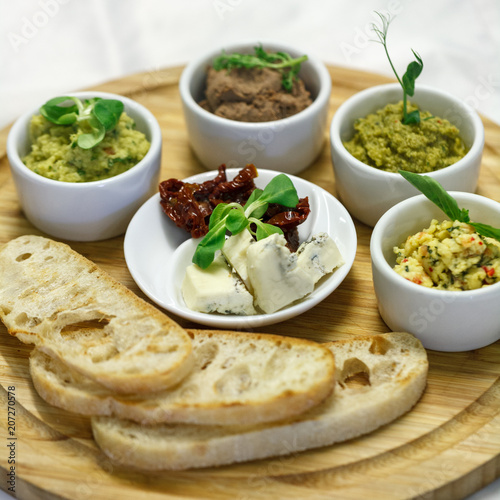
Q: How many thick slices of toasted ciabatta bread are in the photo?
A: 3